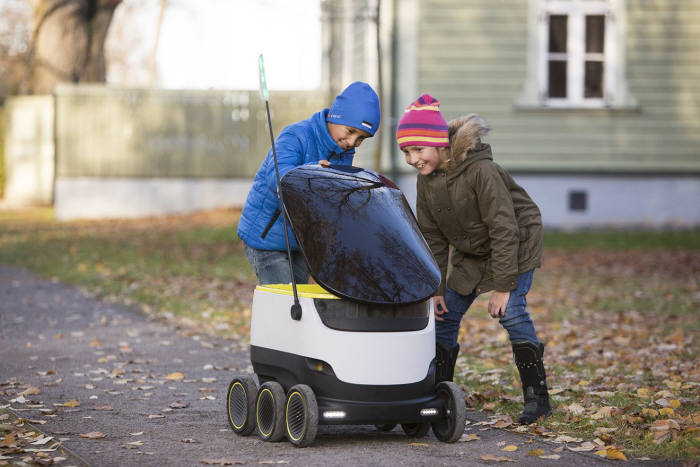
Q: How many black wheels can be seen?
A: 6